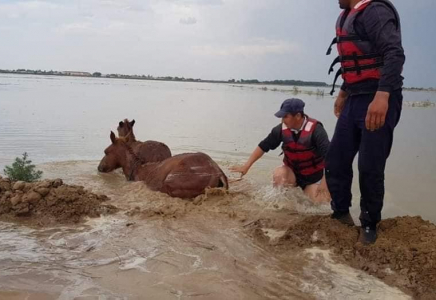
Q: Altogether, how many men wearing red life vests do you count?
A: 2